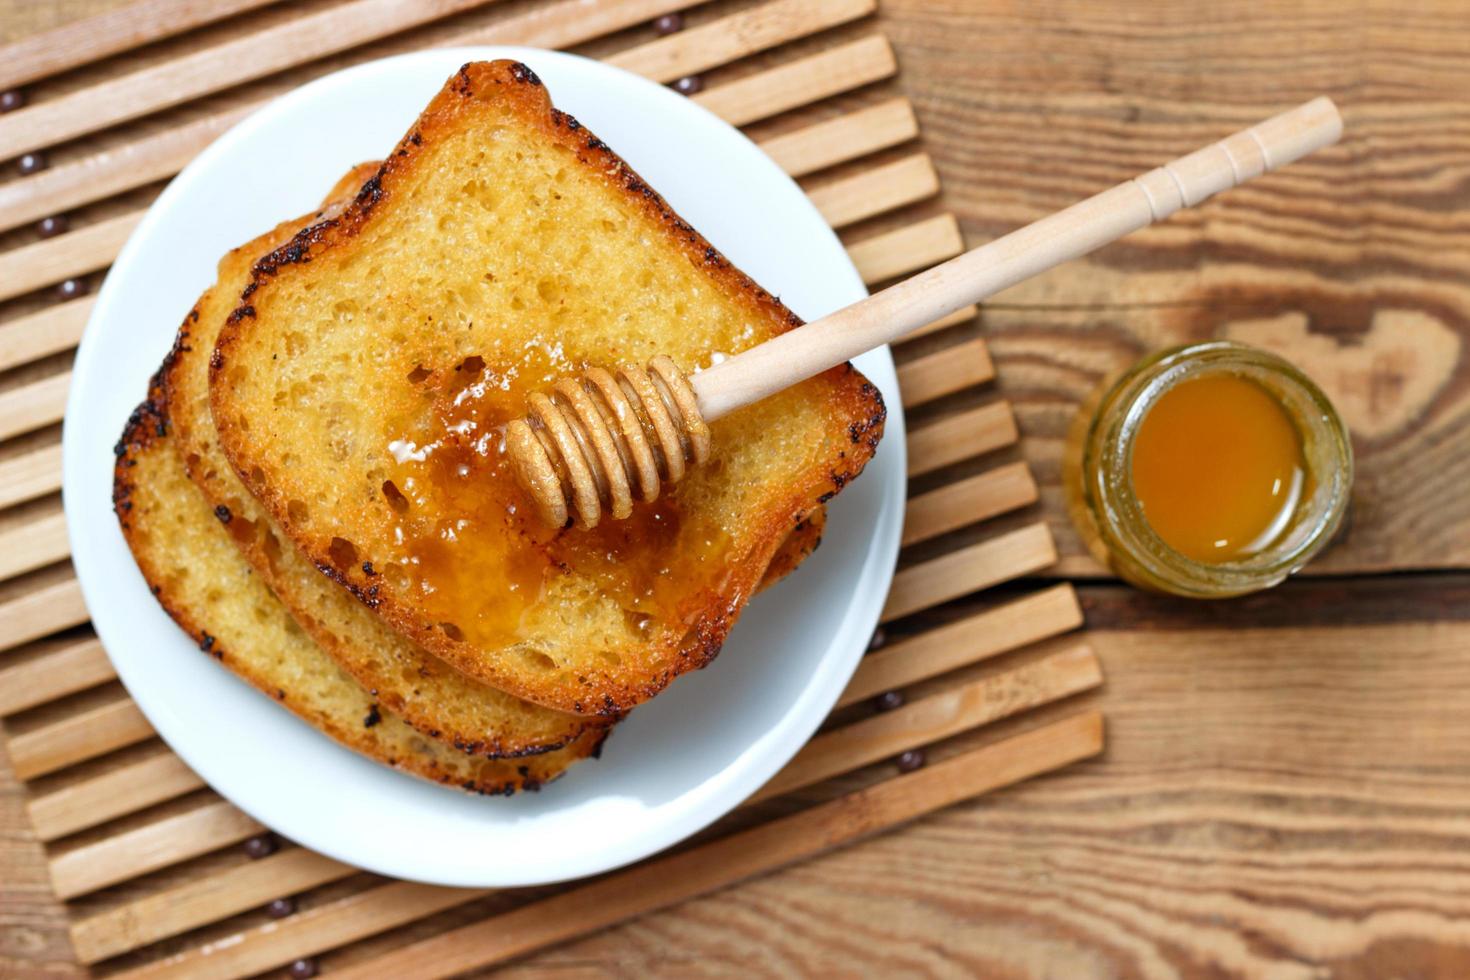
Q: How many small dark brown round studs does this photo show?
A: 12